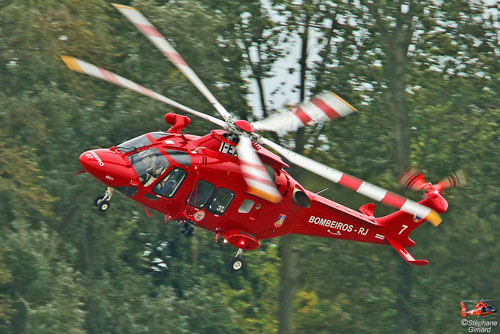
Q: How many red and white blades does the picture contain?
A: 5